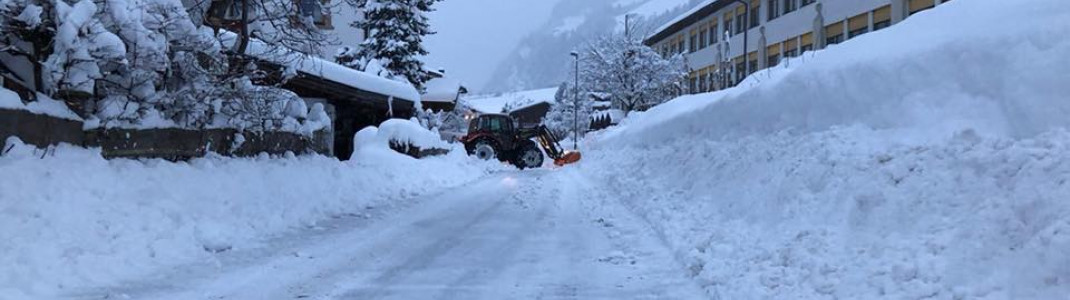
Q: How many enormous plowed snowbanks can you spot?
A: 2